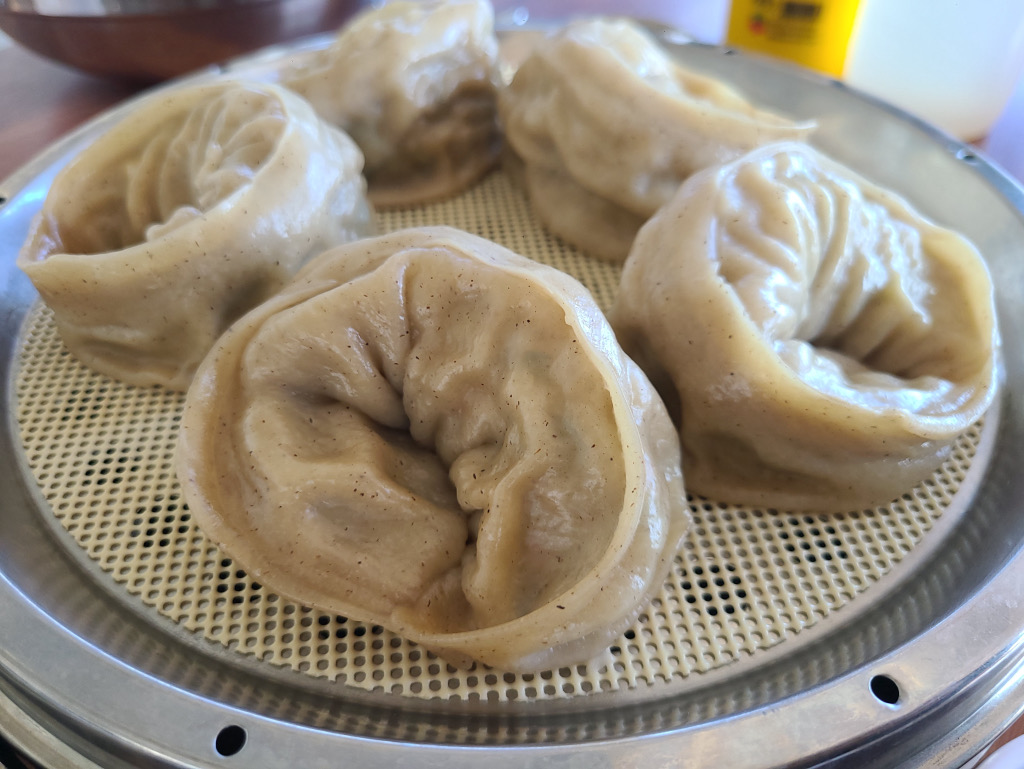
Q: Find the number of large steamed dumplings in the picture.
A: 5